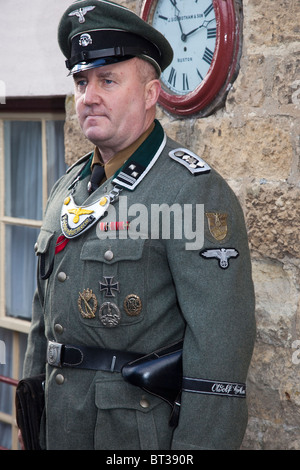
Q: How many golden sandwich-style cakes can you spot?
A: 0